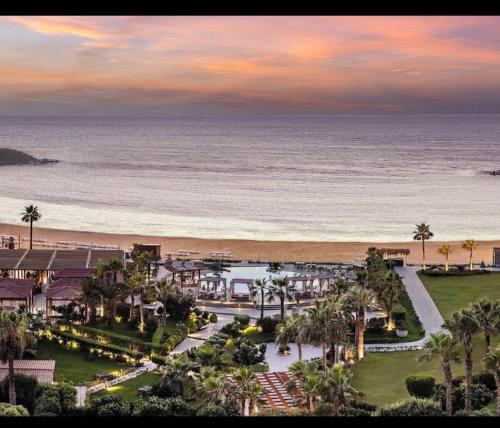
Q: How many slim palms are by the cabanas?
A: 2